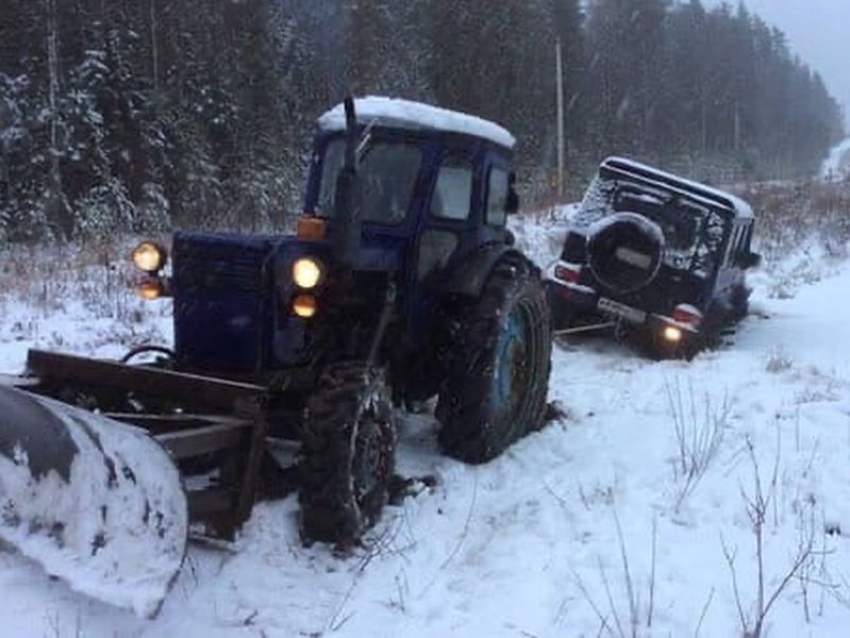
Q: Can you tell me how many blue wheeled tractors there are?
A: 1